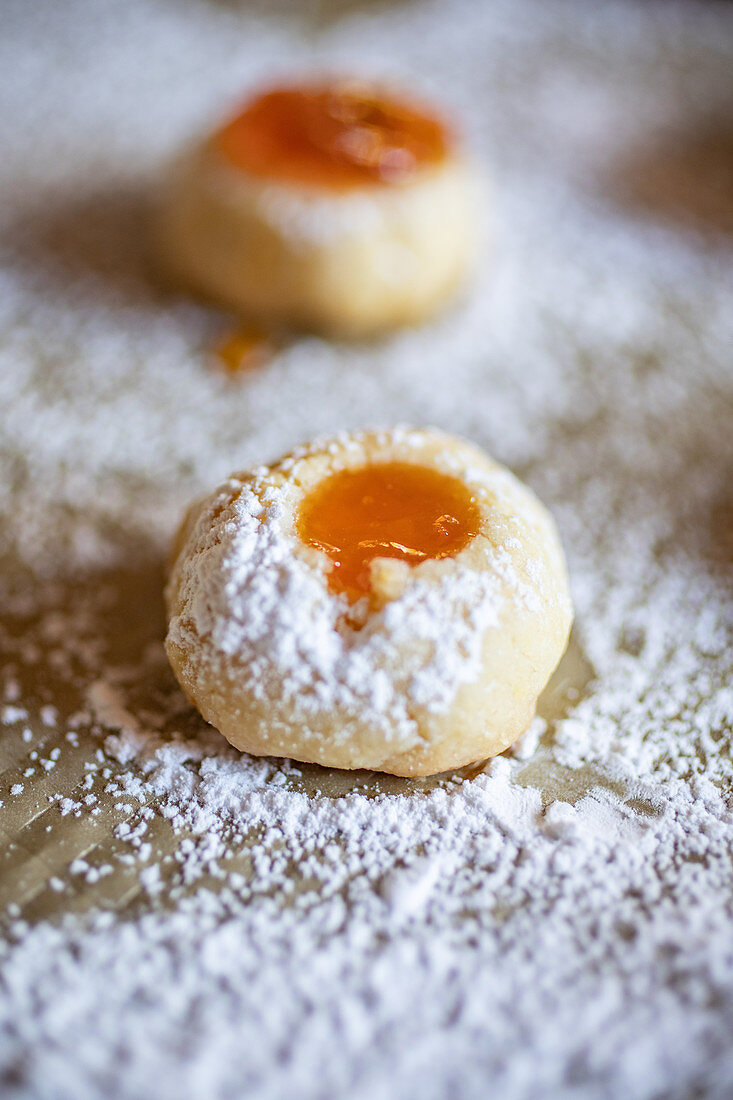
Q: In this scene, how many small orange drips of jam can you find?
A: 1